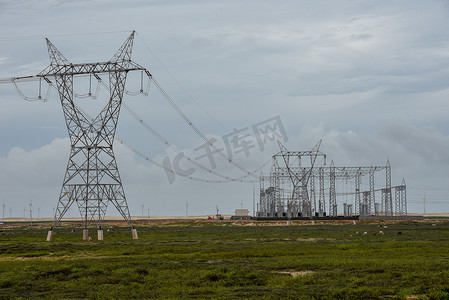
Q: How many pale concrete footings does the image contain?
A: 4